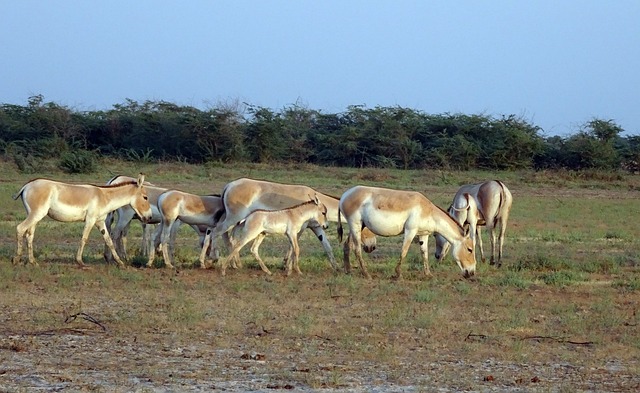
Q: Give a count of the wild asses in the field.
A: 8